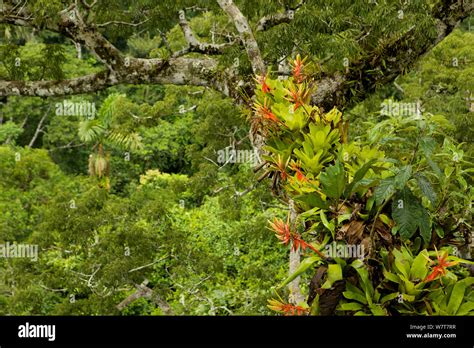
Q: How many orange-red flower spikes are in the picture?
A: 9